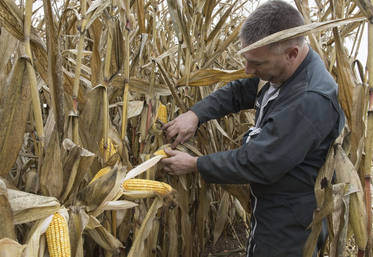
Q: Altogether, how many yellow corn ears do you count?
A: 6